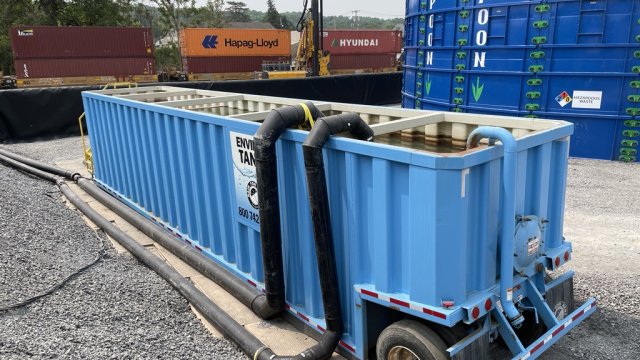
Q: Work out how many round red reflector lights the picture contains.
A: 4